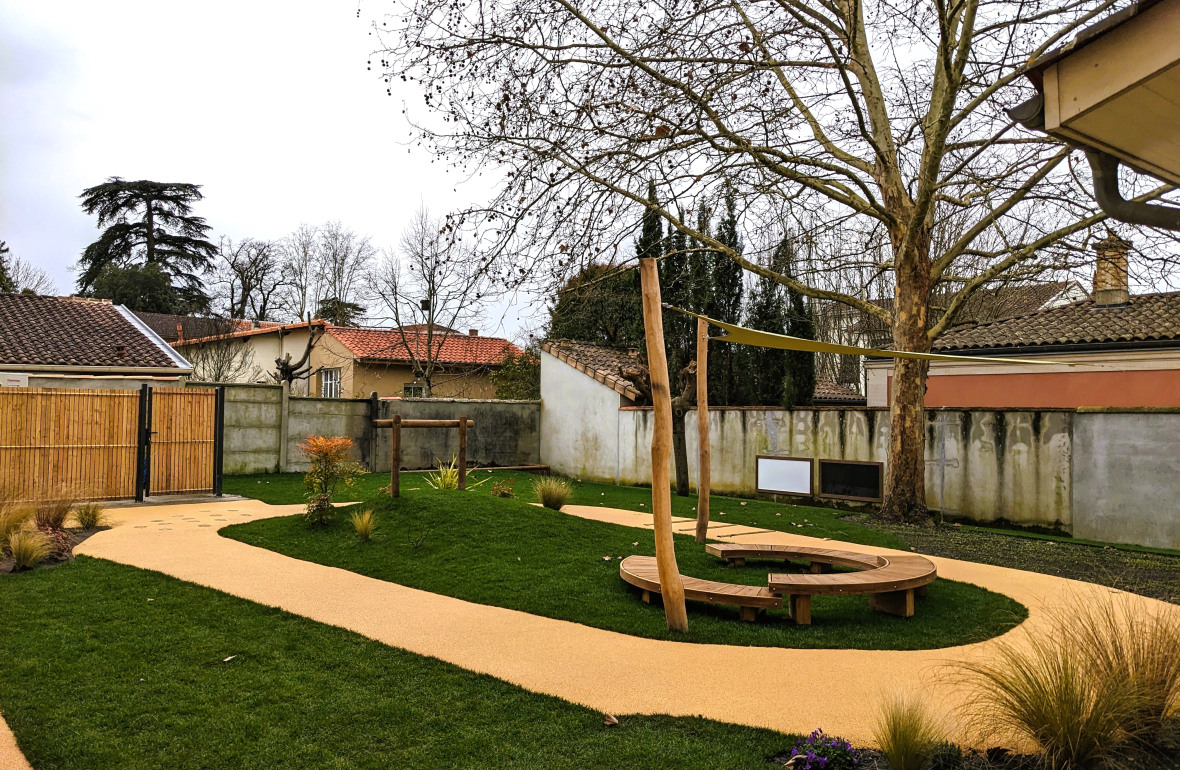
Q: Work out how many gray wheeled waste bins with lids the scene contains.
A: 0